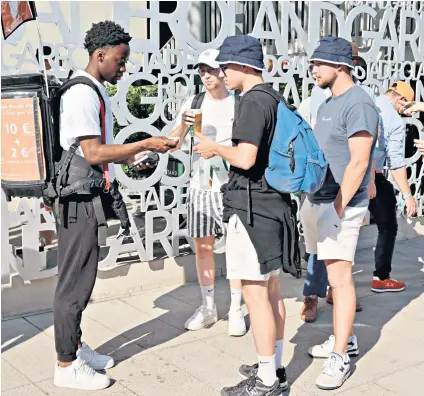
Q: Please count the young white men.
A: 3